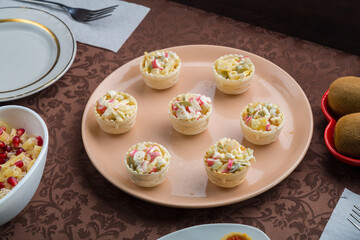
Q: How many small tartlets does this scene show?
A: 7